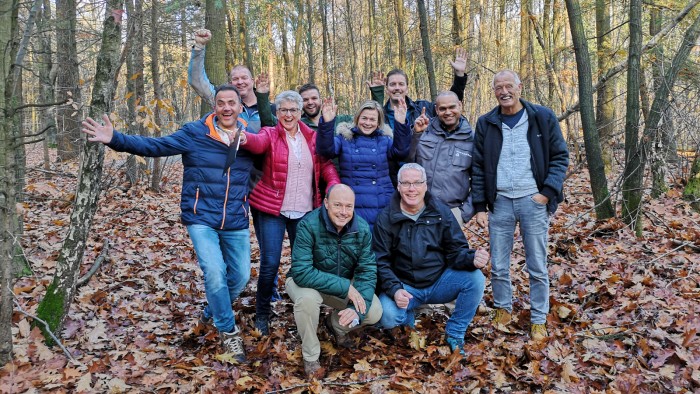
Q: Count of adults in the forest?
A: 10